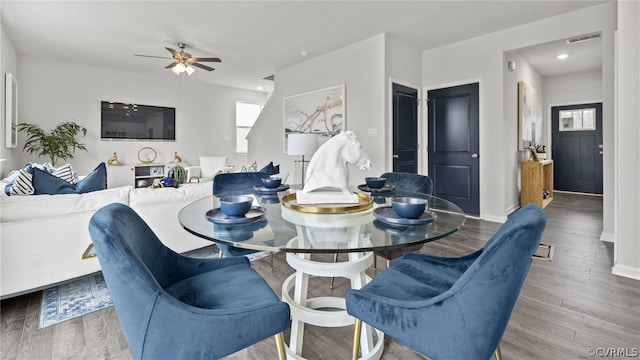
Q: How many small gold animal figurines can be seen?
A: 2